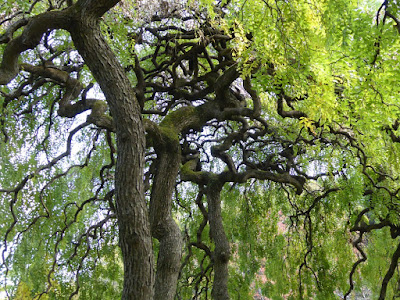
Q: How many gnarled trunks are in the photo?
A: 3